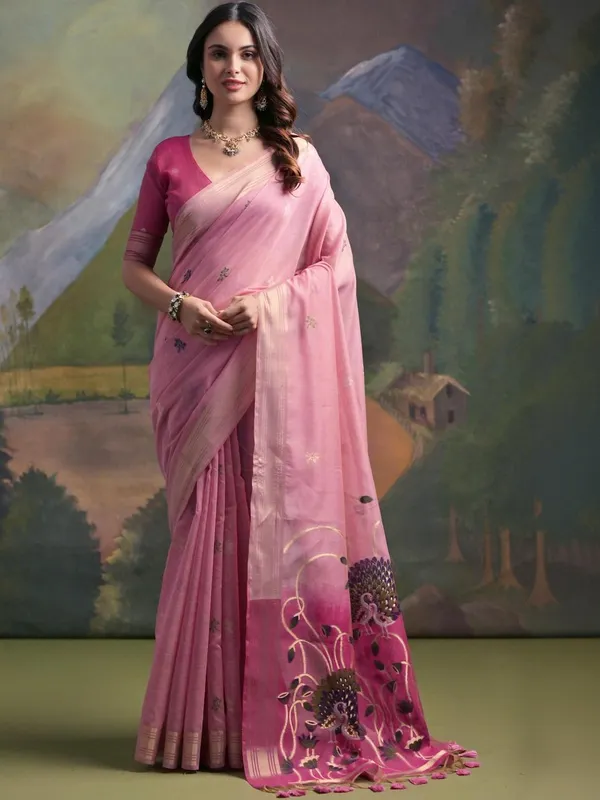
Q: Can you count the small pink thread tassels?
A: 12